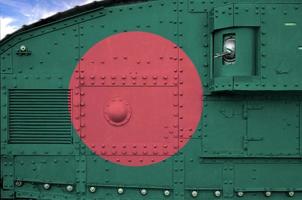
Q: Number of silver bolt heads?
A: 13